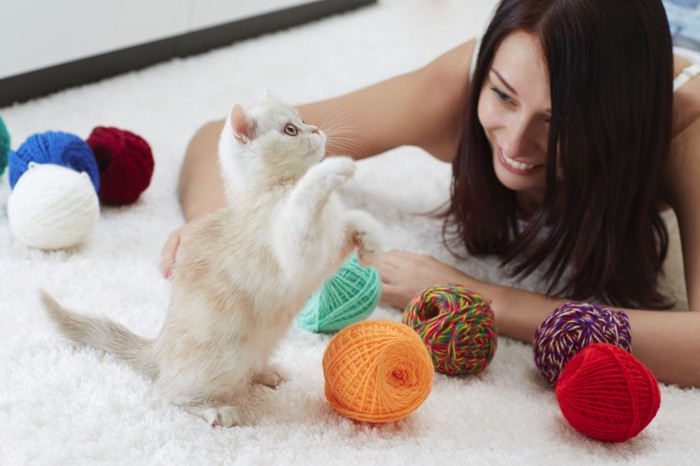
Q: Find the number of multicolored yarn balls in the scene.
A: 2